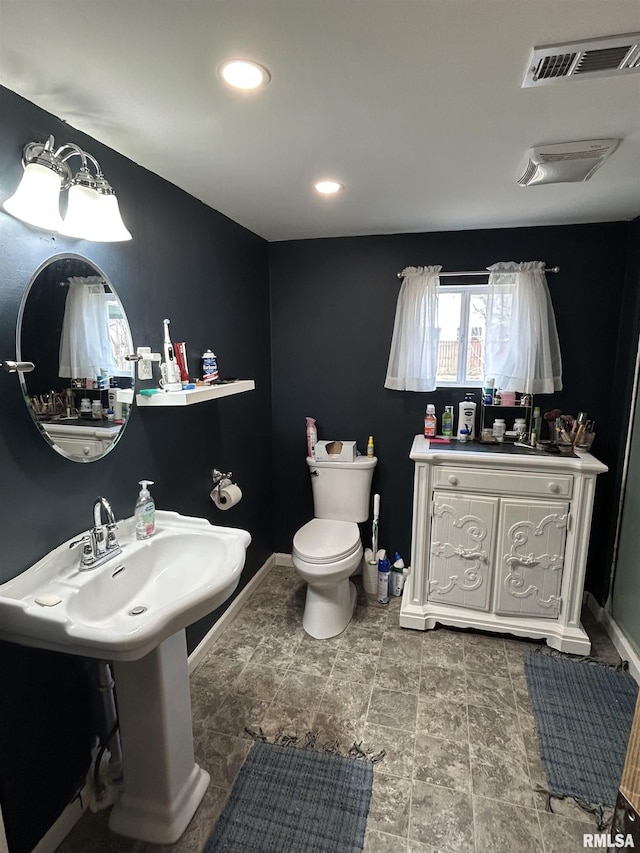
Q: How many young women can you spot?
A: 0